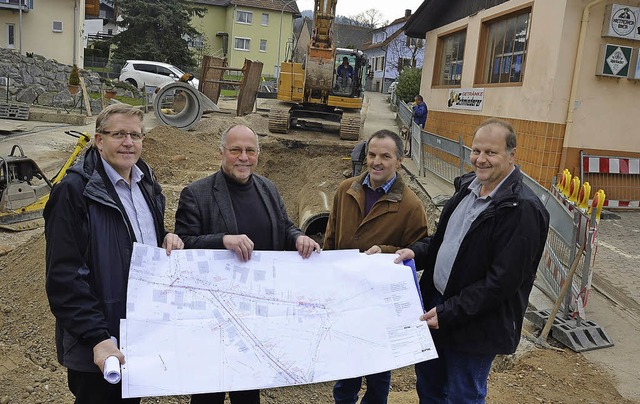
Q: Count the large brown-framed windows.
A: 2